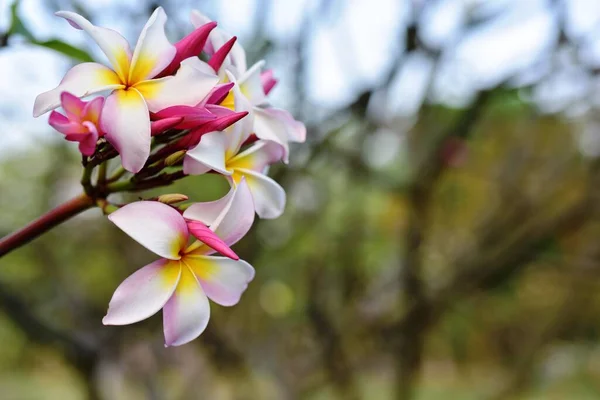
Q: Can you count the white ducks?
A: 0